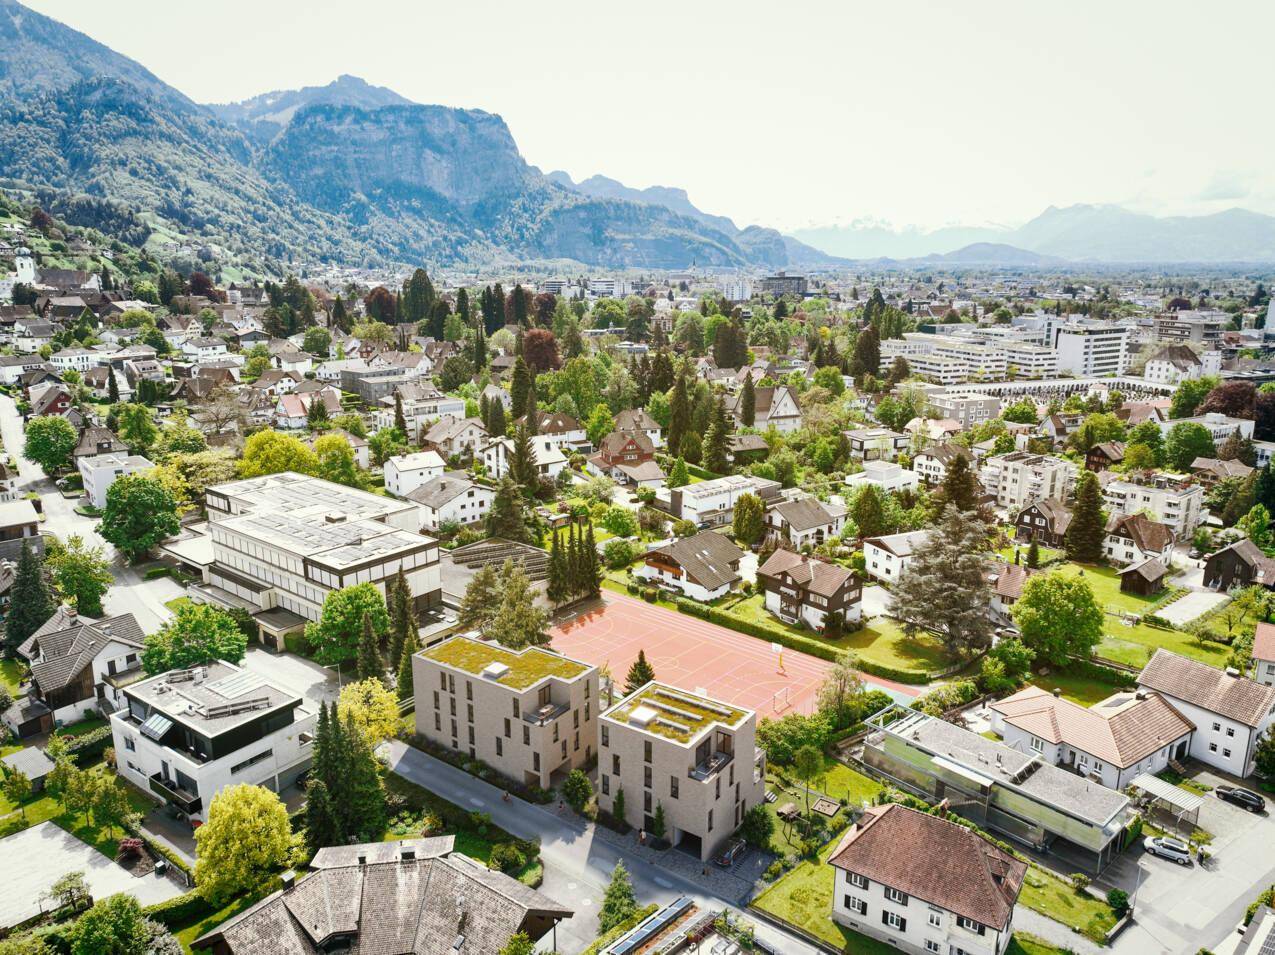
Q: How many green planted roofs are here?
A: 2